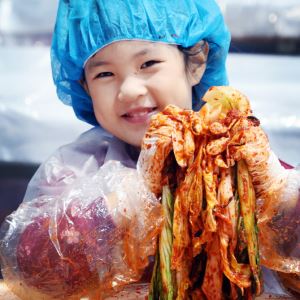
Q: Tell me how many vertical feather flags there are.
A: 0